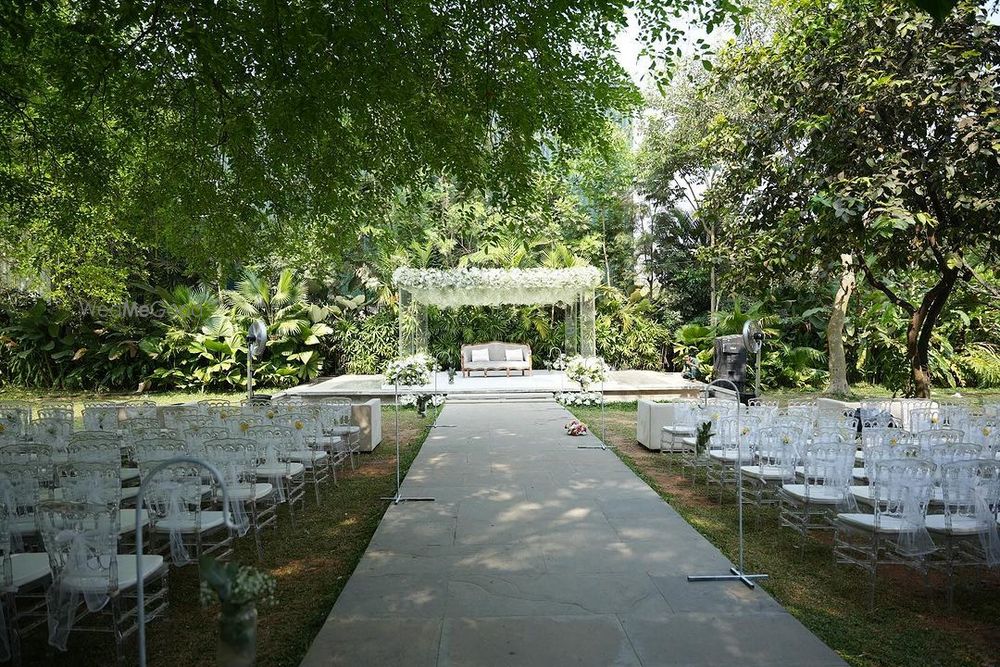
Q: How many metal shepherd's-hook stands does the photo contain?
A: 6